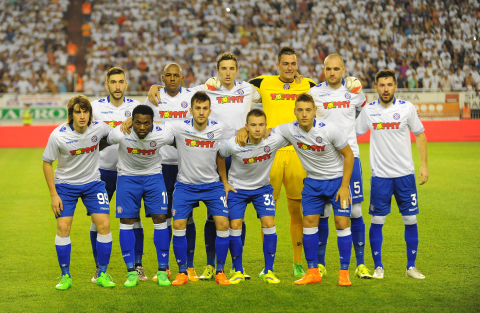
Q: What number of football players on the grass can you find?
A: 11